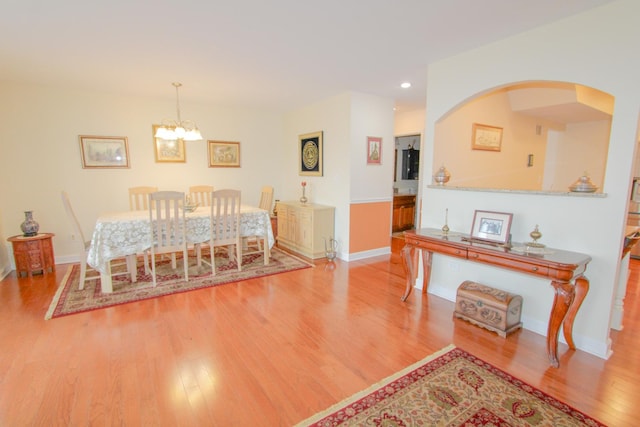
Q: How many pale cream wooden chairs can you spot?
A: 6